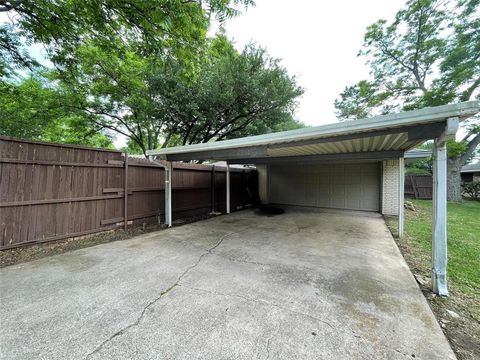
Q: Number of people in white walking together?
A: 0